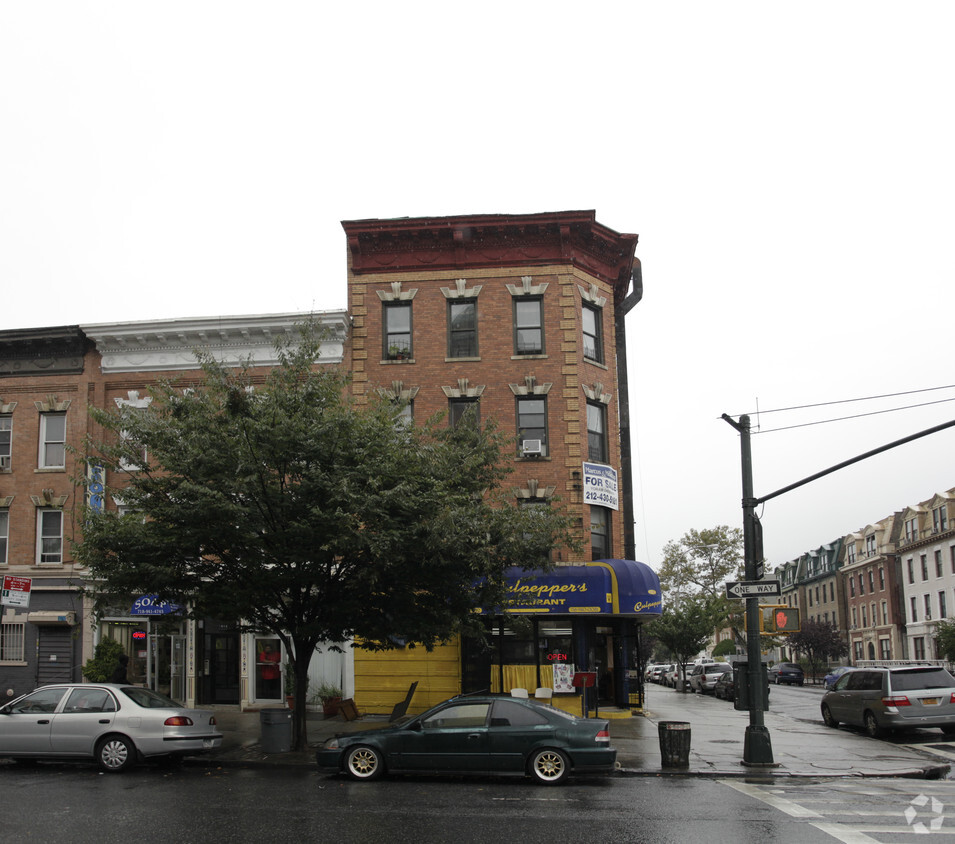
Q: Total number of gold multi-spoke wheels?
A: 2